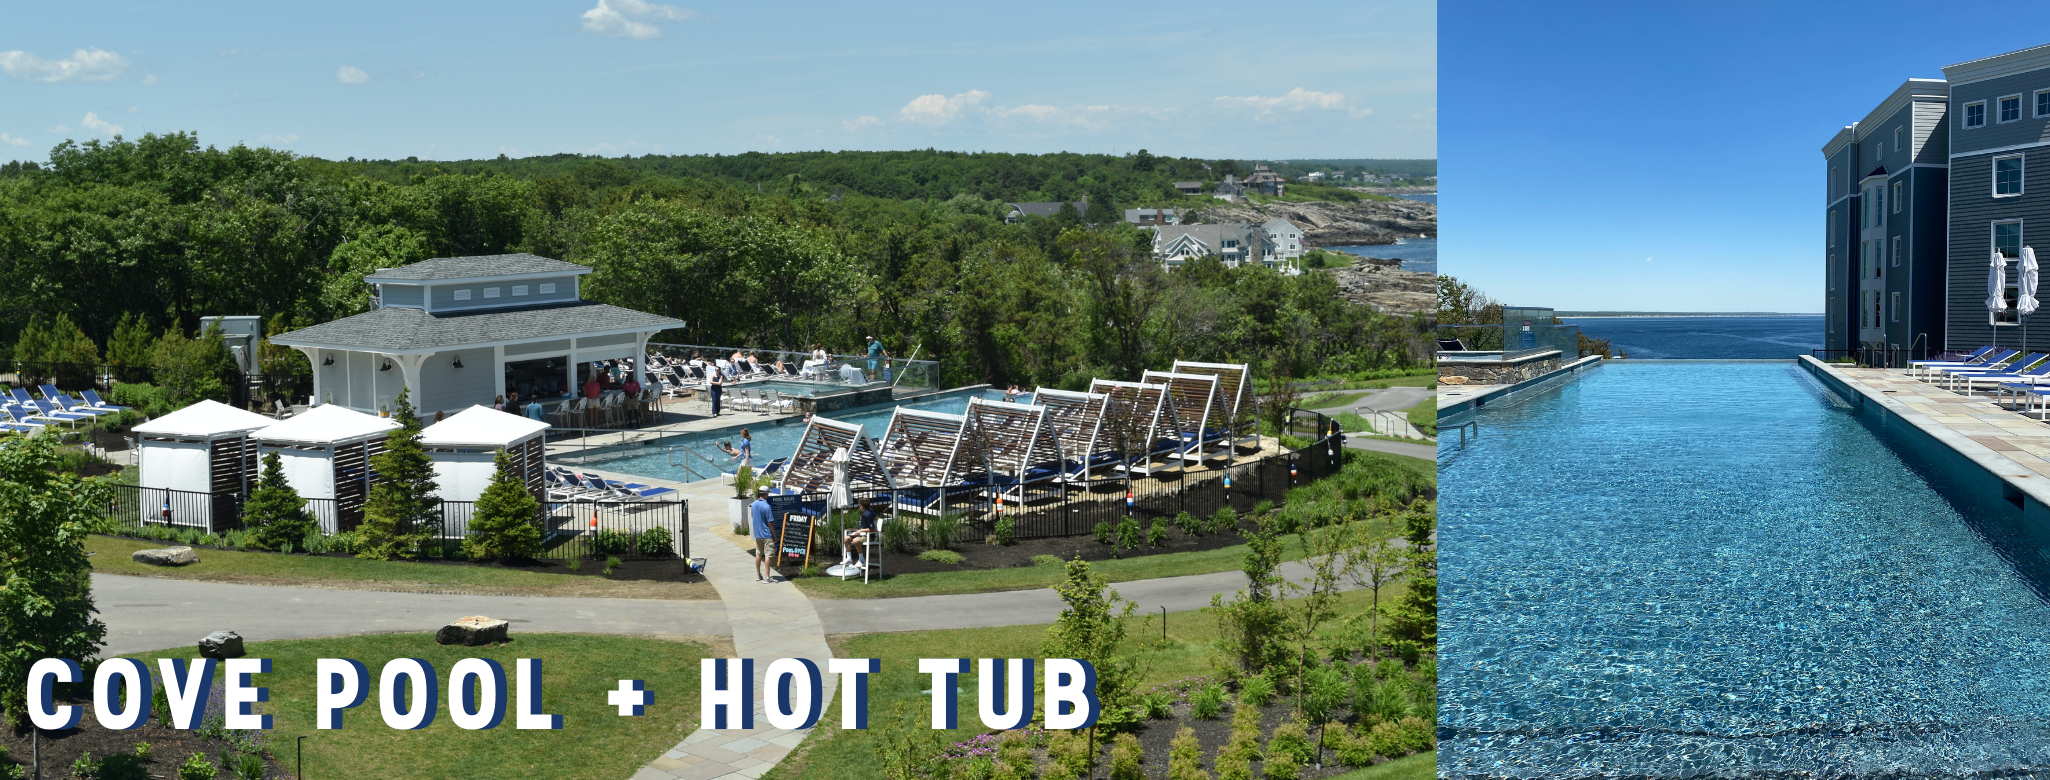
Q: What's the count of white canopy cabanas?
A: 3